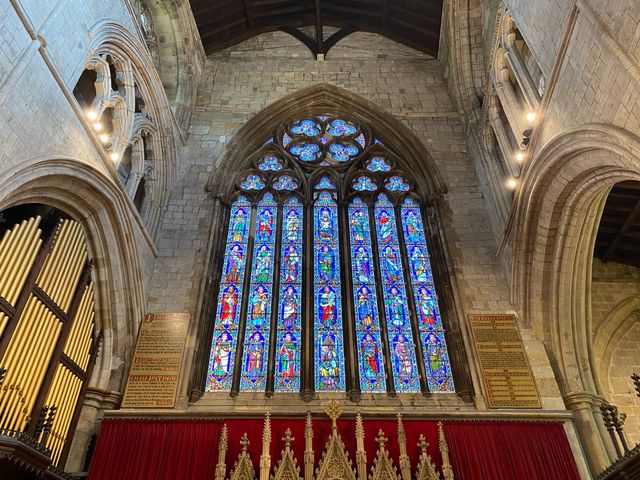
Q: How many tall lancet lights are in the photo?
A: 7